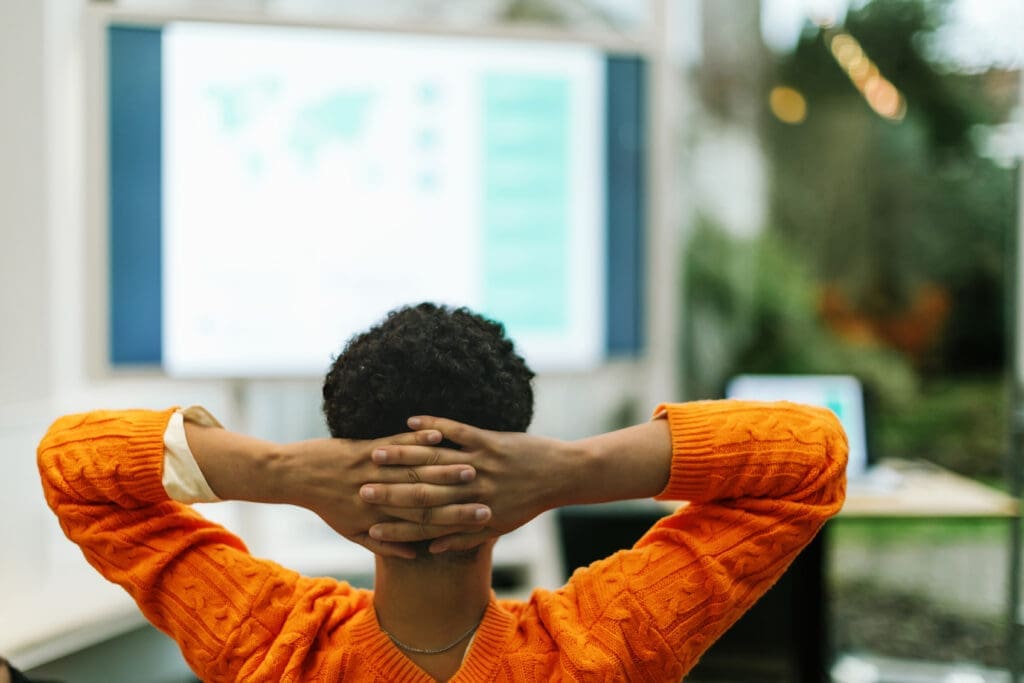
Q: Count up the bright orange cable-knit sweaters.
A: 1